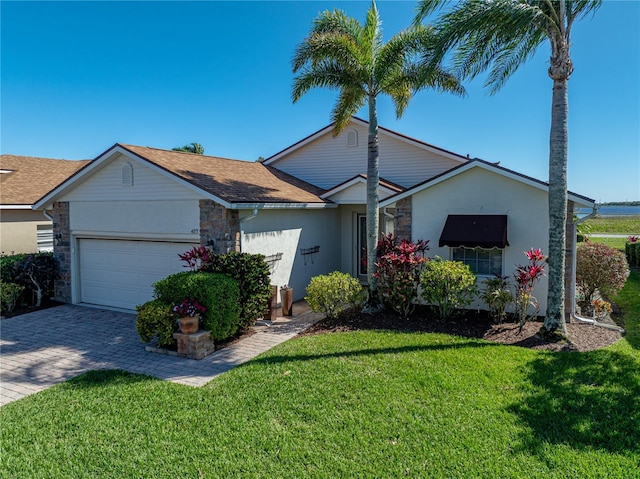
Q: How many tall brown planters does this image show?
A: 2